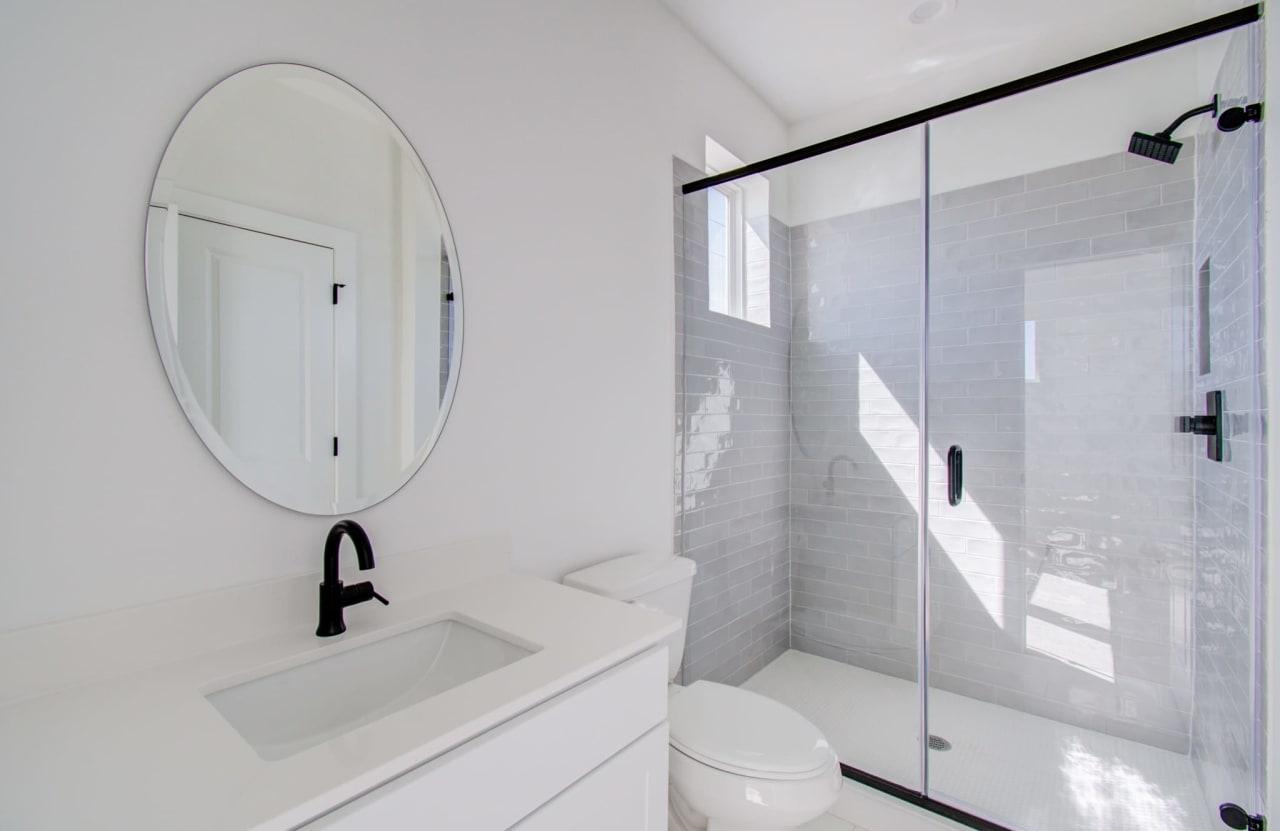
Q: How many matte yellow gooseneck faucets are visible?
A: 0